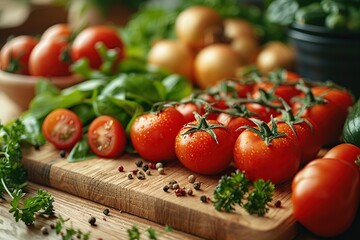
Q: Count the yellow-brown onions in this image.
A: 6